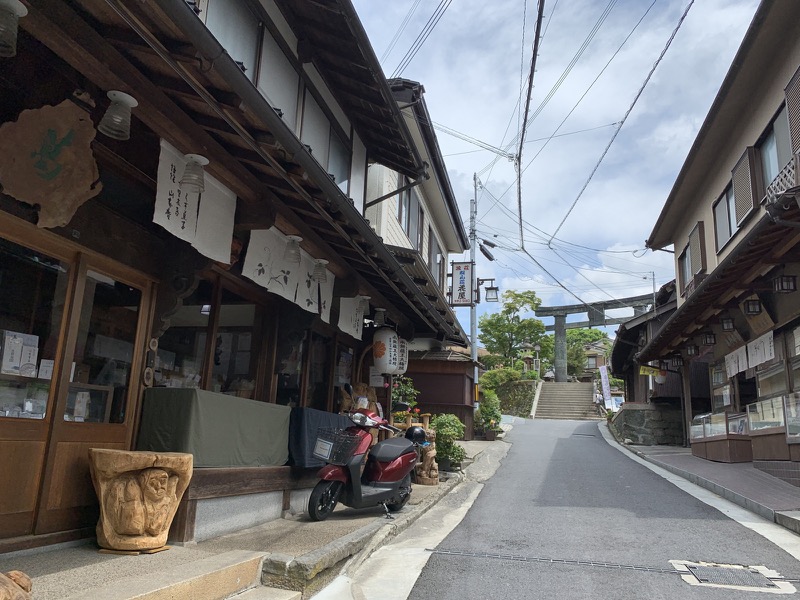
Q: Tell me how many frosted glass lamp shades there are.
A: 7